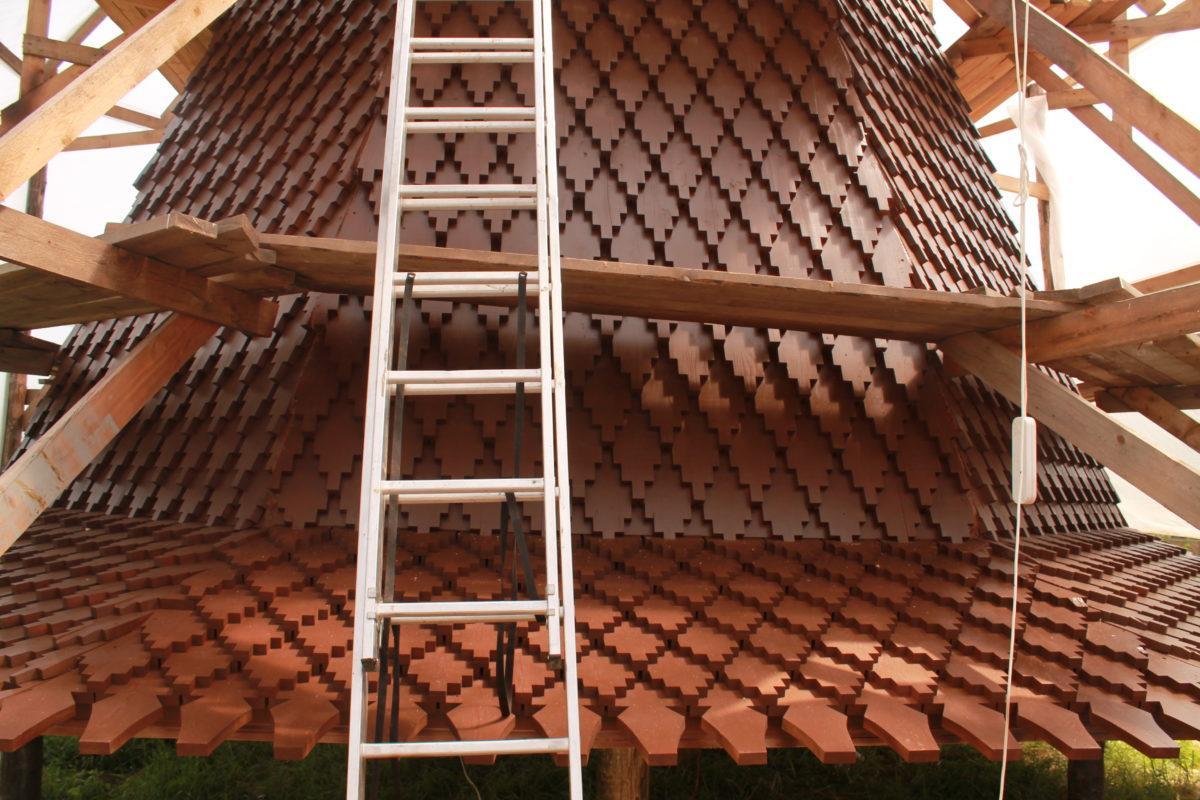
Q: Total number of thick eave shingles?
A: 15